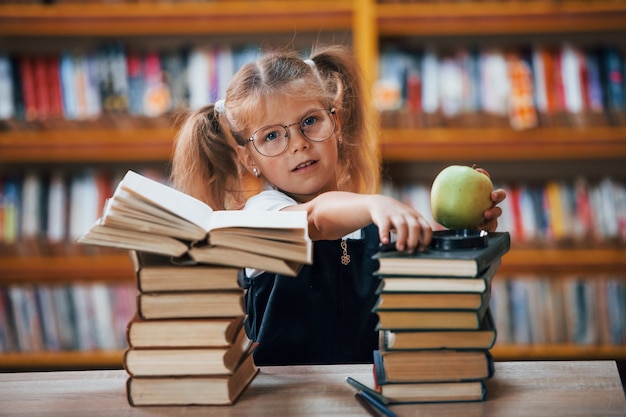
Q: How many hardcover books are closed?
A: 12